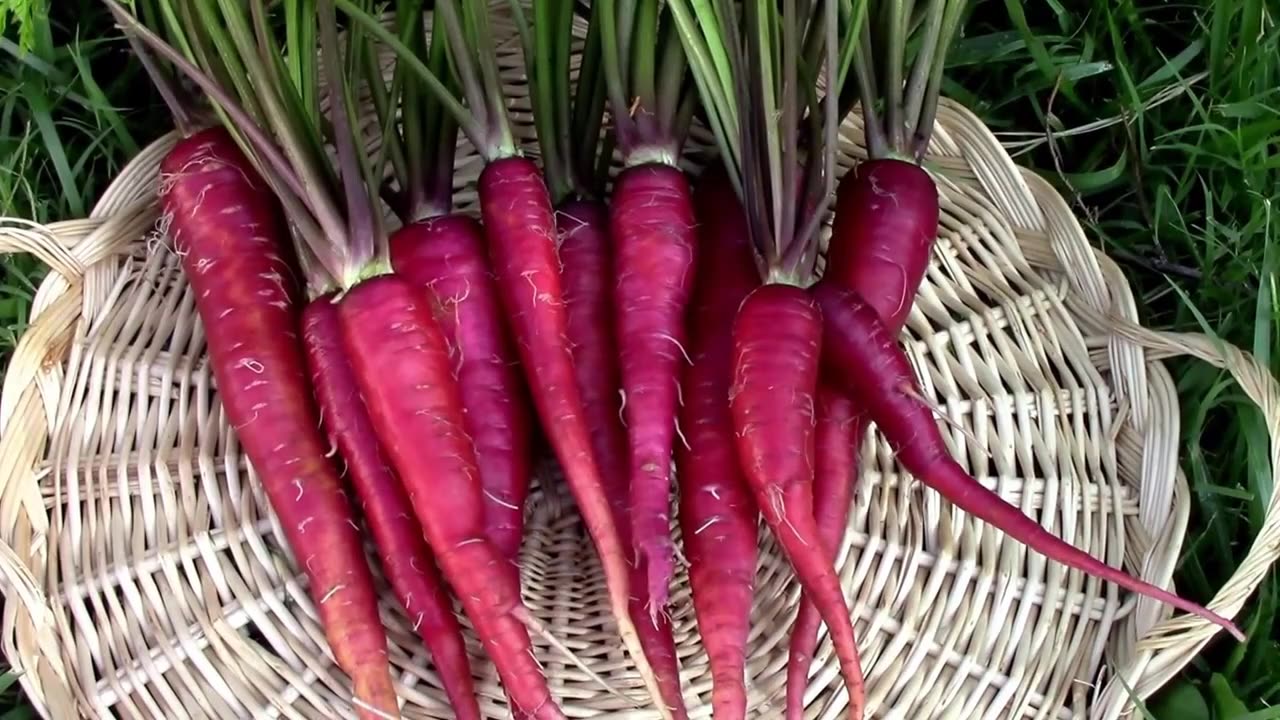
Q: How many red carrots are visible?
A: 11